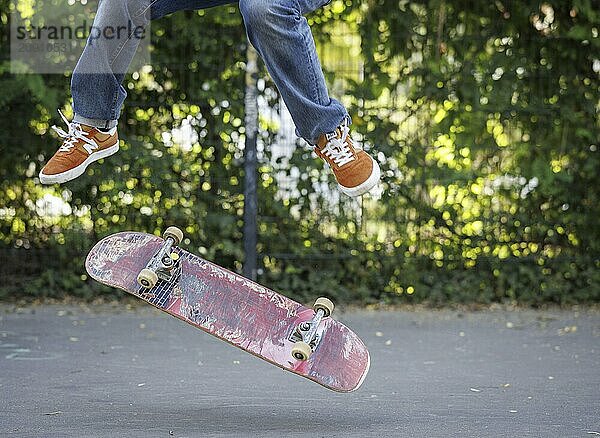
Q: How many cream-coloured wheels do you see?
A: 4